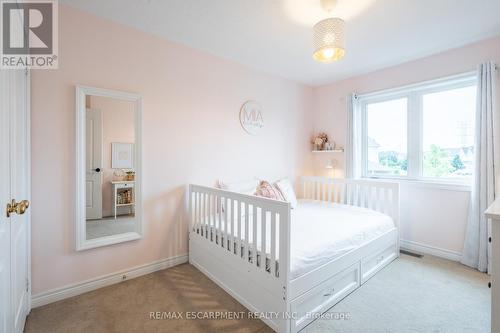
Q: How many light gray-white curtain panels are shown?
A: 2